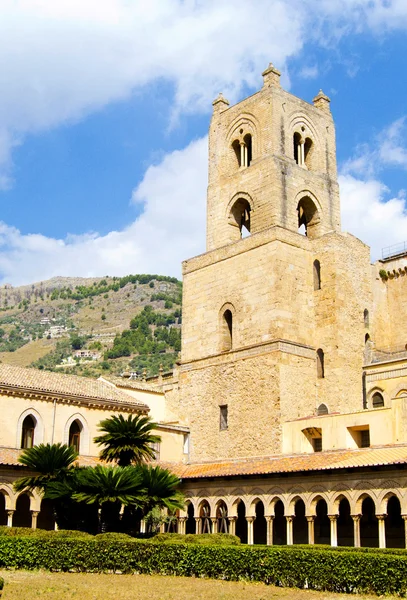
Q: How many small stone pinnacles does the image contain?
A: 3